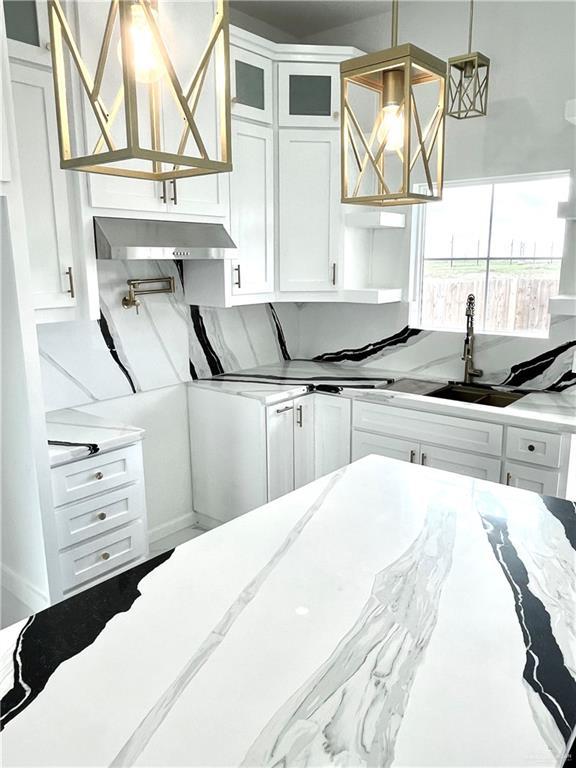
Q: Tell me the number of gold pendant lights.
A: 3